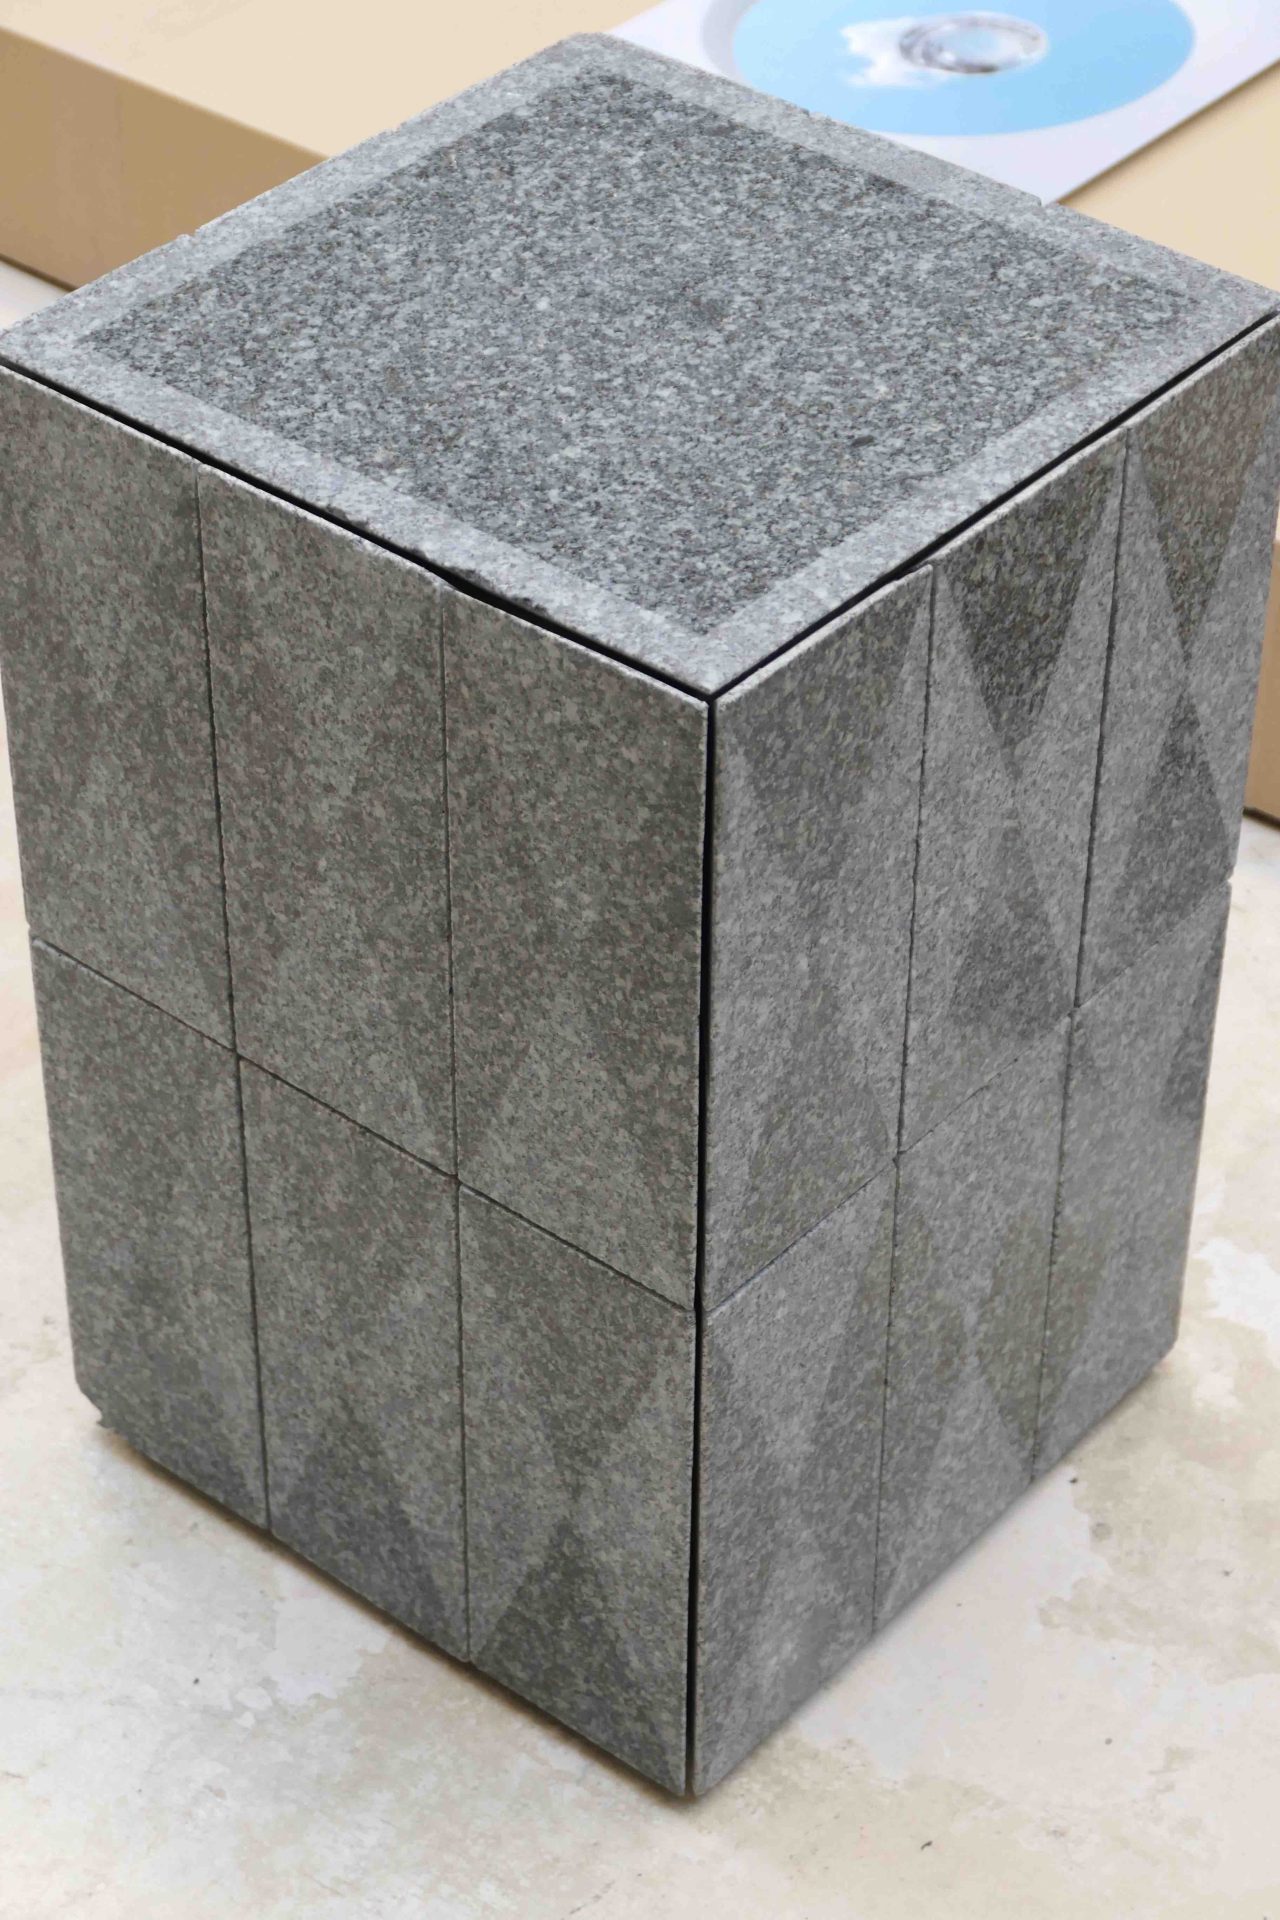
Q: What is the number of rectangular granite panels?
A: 12